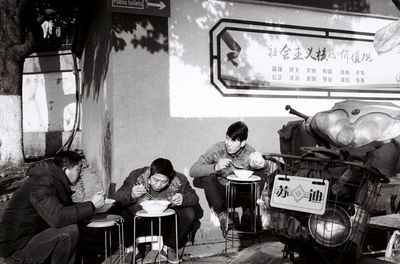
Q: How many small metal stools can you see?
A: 3